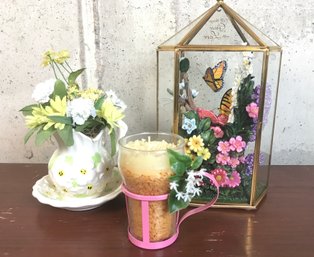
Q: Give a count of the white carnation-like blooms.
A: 3